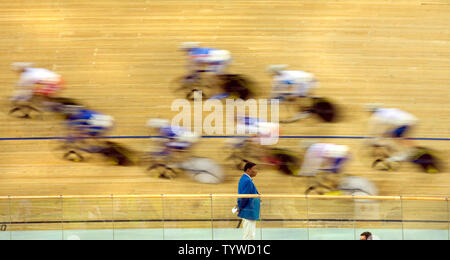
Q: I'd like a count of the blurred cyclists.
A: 8